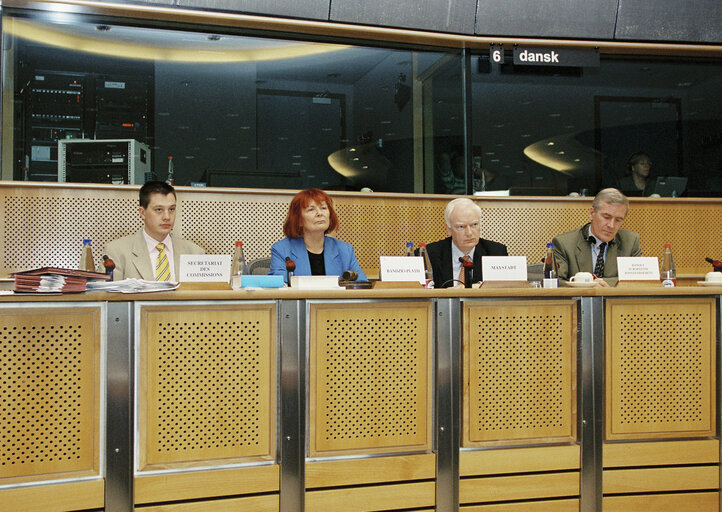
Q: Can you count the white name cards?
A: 4